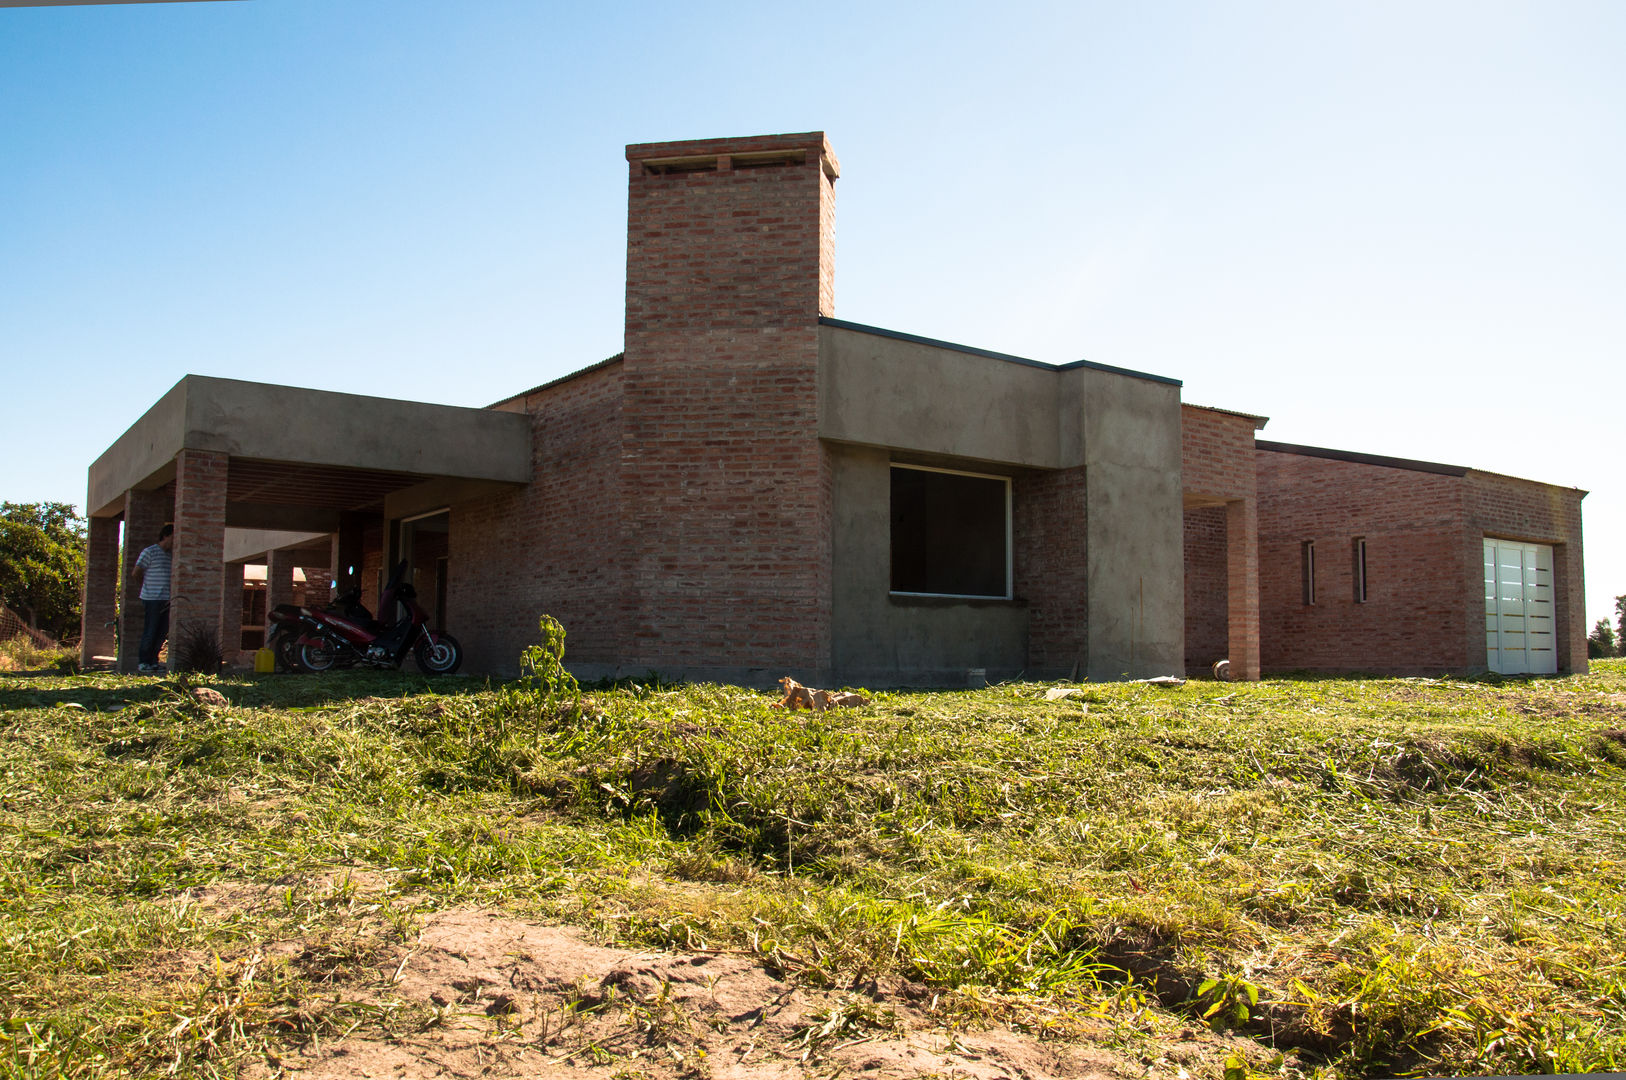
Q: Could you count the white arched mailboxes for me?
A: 0